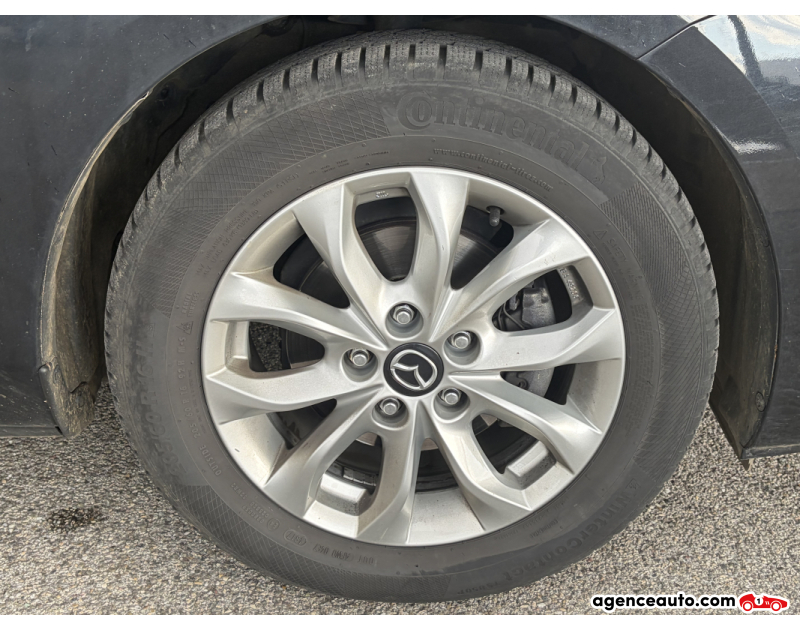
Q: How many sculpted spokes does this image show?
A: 10